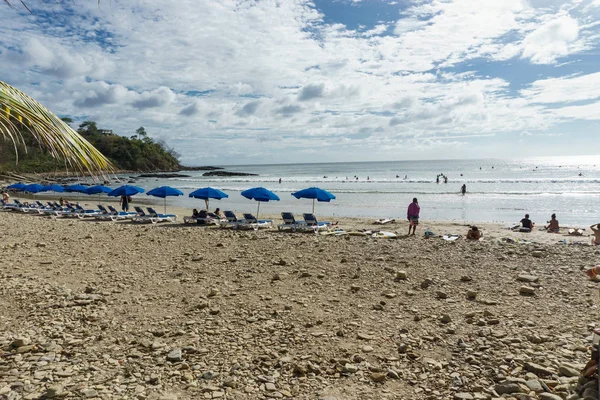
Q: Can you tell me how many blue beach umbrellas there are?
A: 10